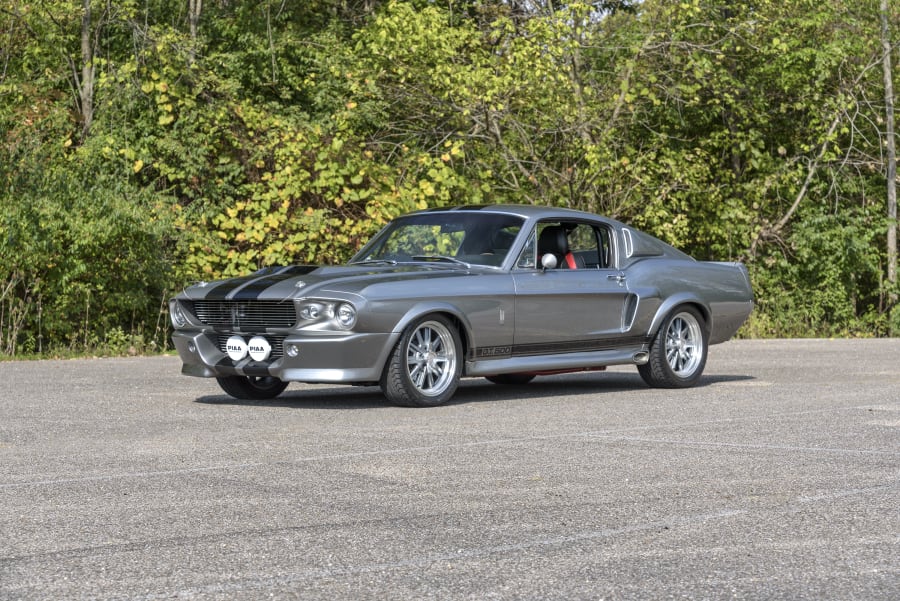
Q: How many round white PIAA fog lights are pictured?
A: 2